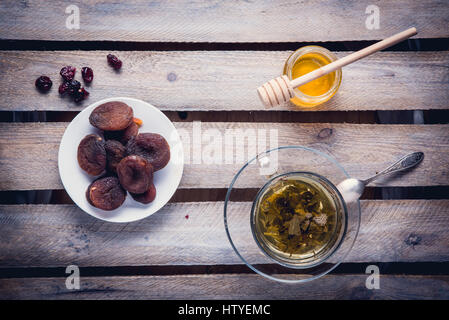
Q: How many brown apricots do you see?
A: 8